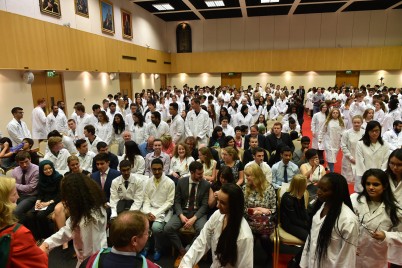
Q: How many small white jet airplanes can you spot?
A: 0